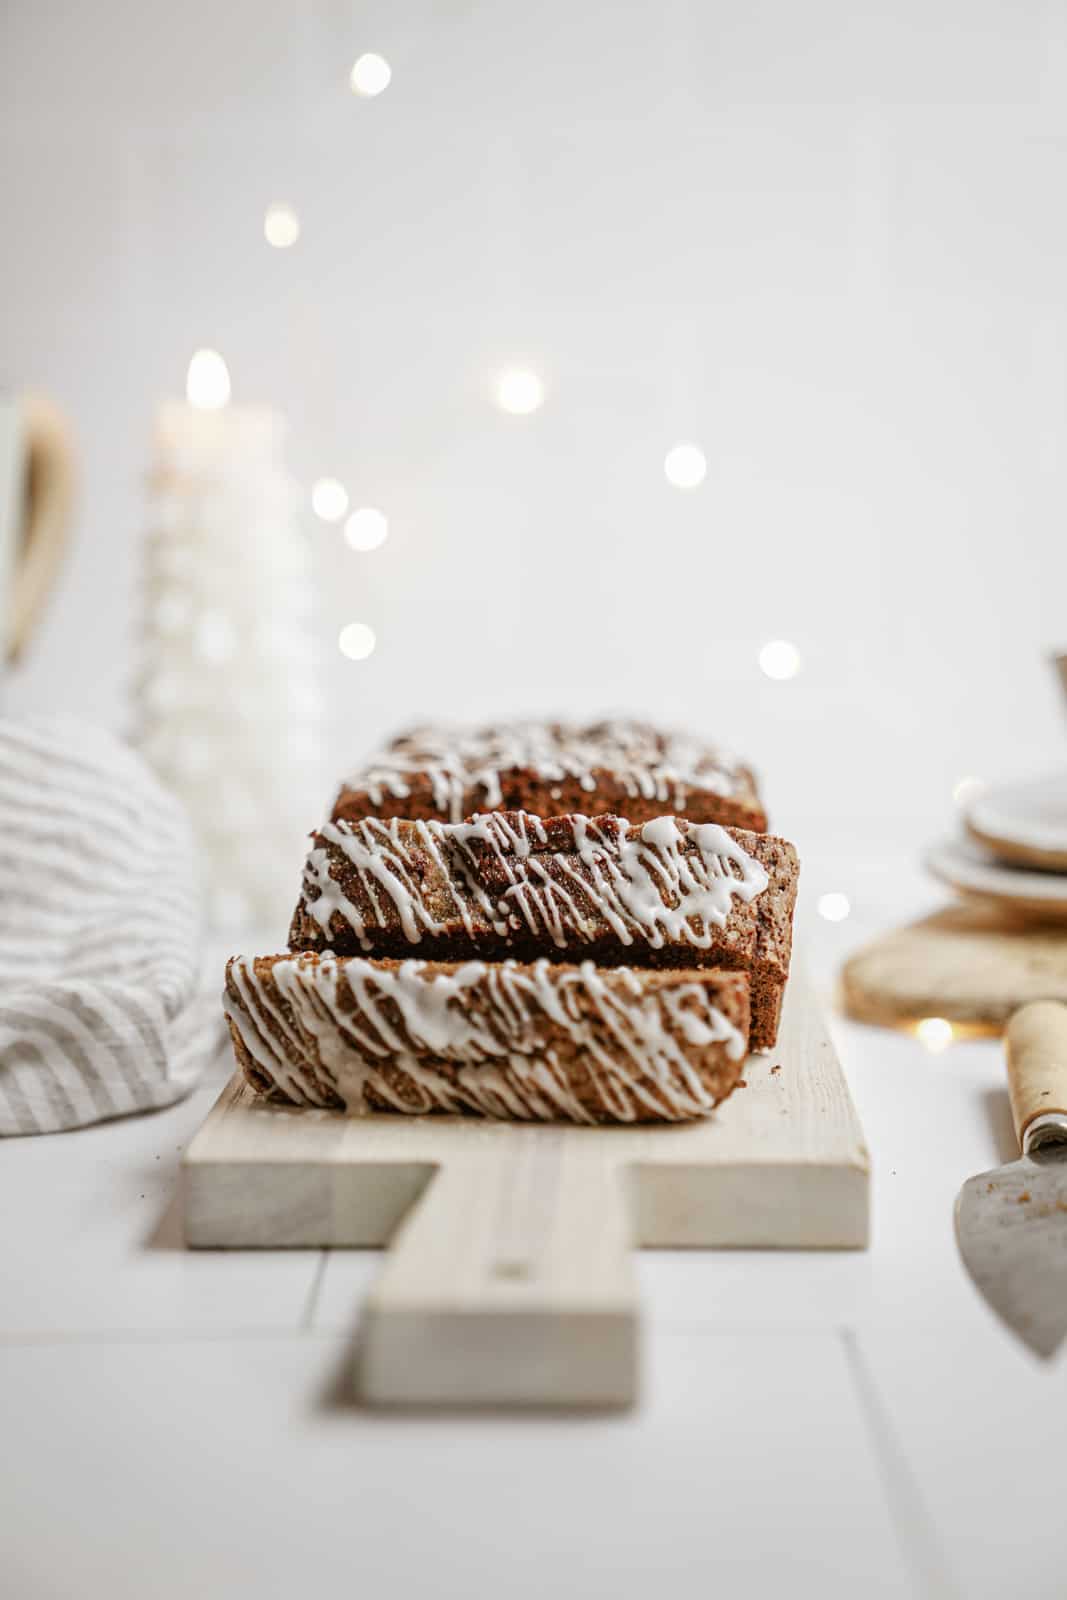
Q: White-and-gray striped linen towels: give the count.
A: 1